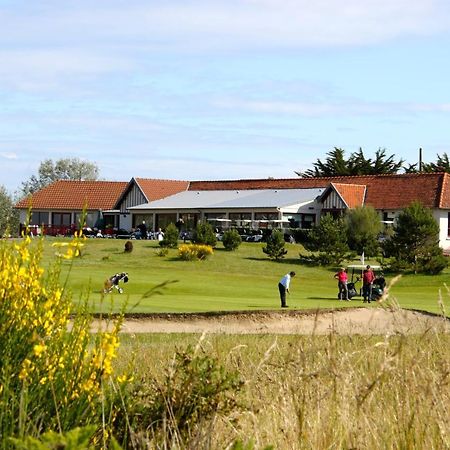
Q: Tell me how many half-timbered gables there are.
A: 2